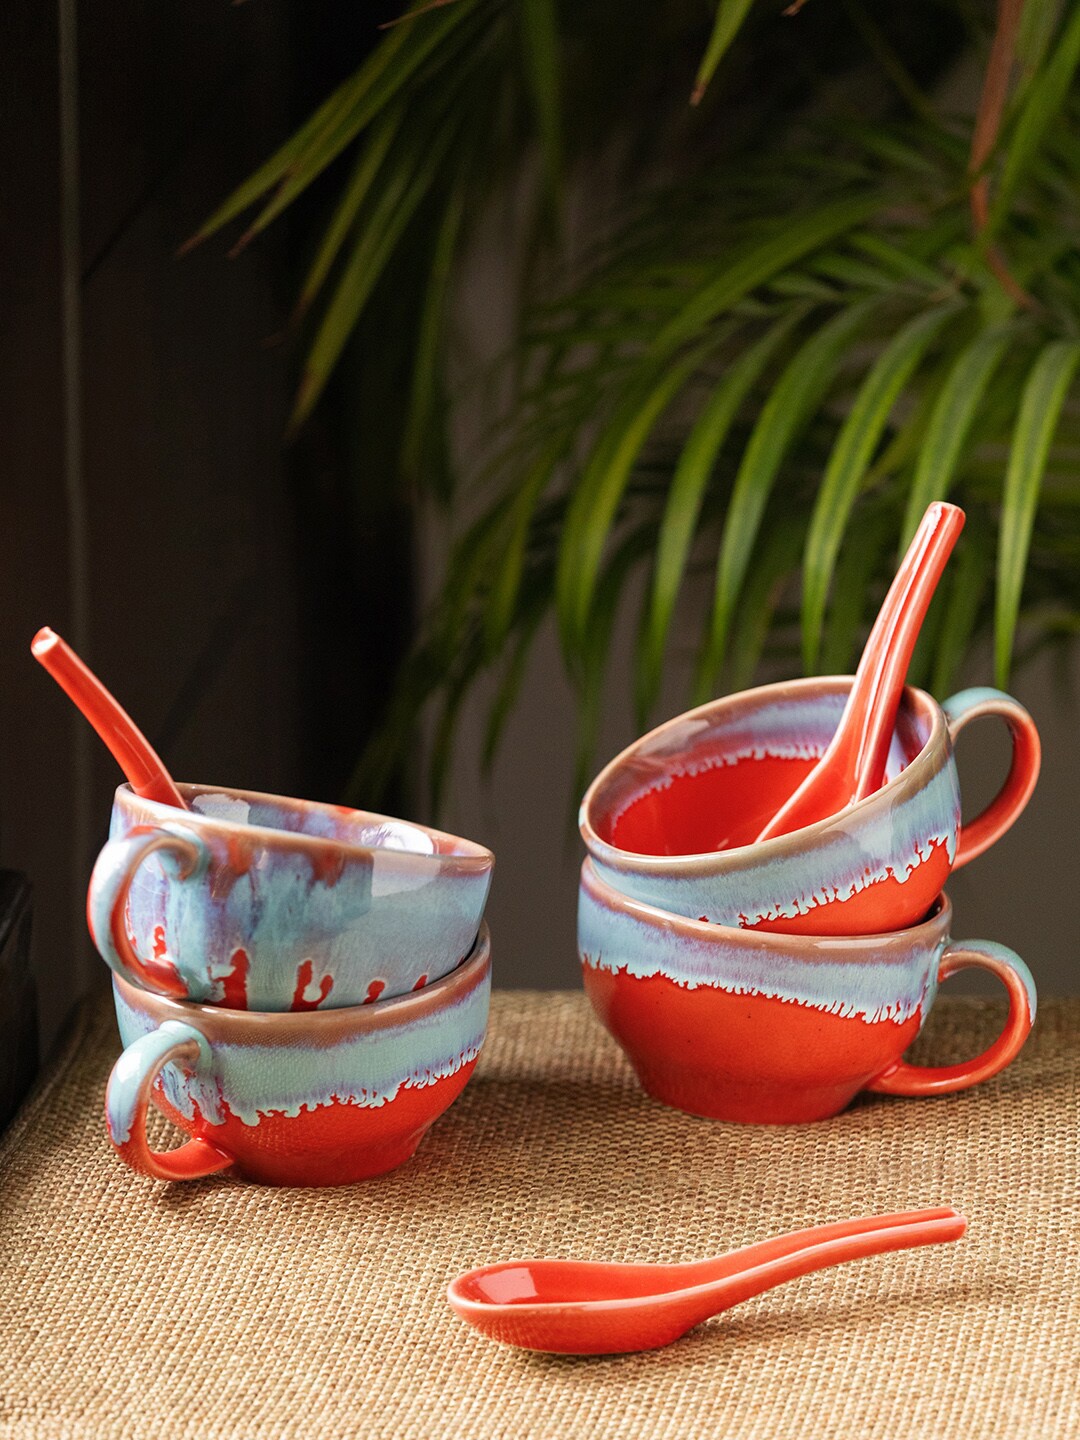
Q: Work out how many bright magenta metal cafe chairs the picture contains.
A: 0